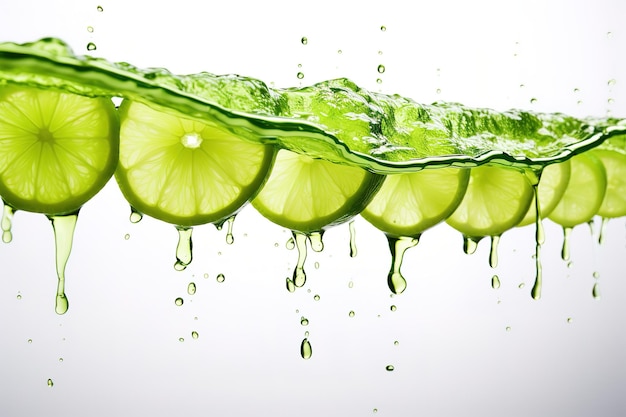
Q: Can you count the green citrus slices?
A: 8